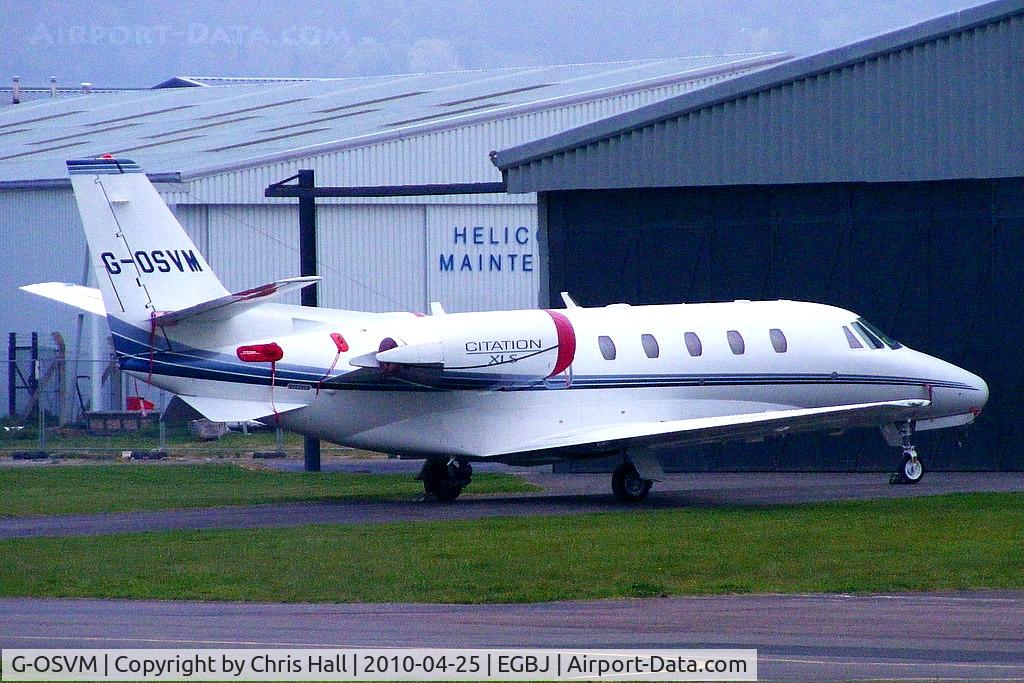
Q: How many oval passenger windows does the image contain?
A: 5